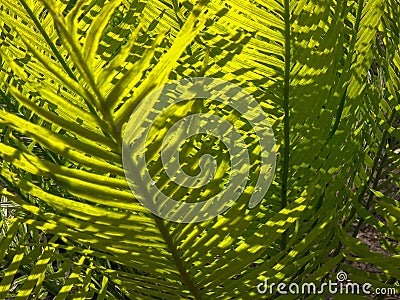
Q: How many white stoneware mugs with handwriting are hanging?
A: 0